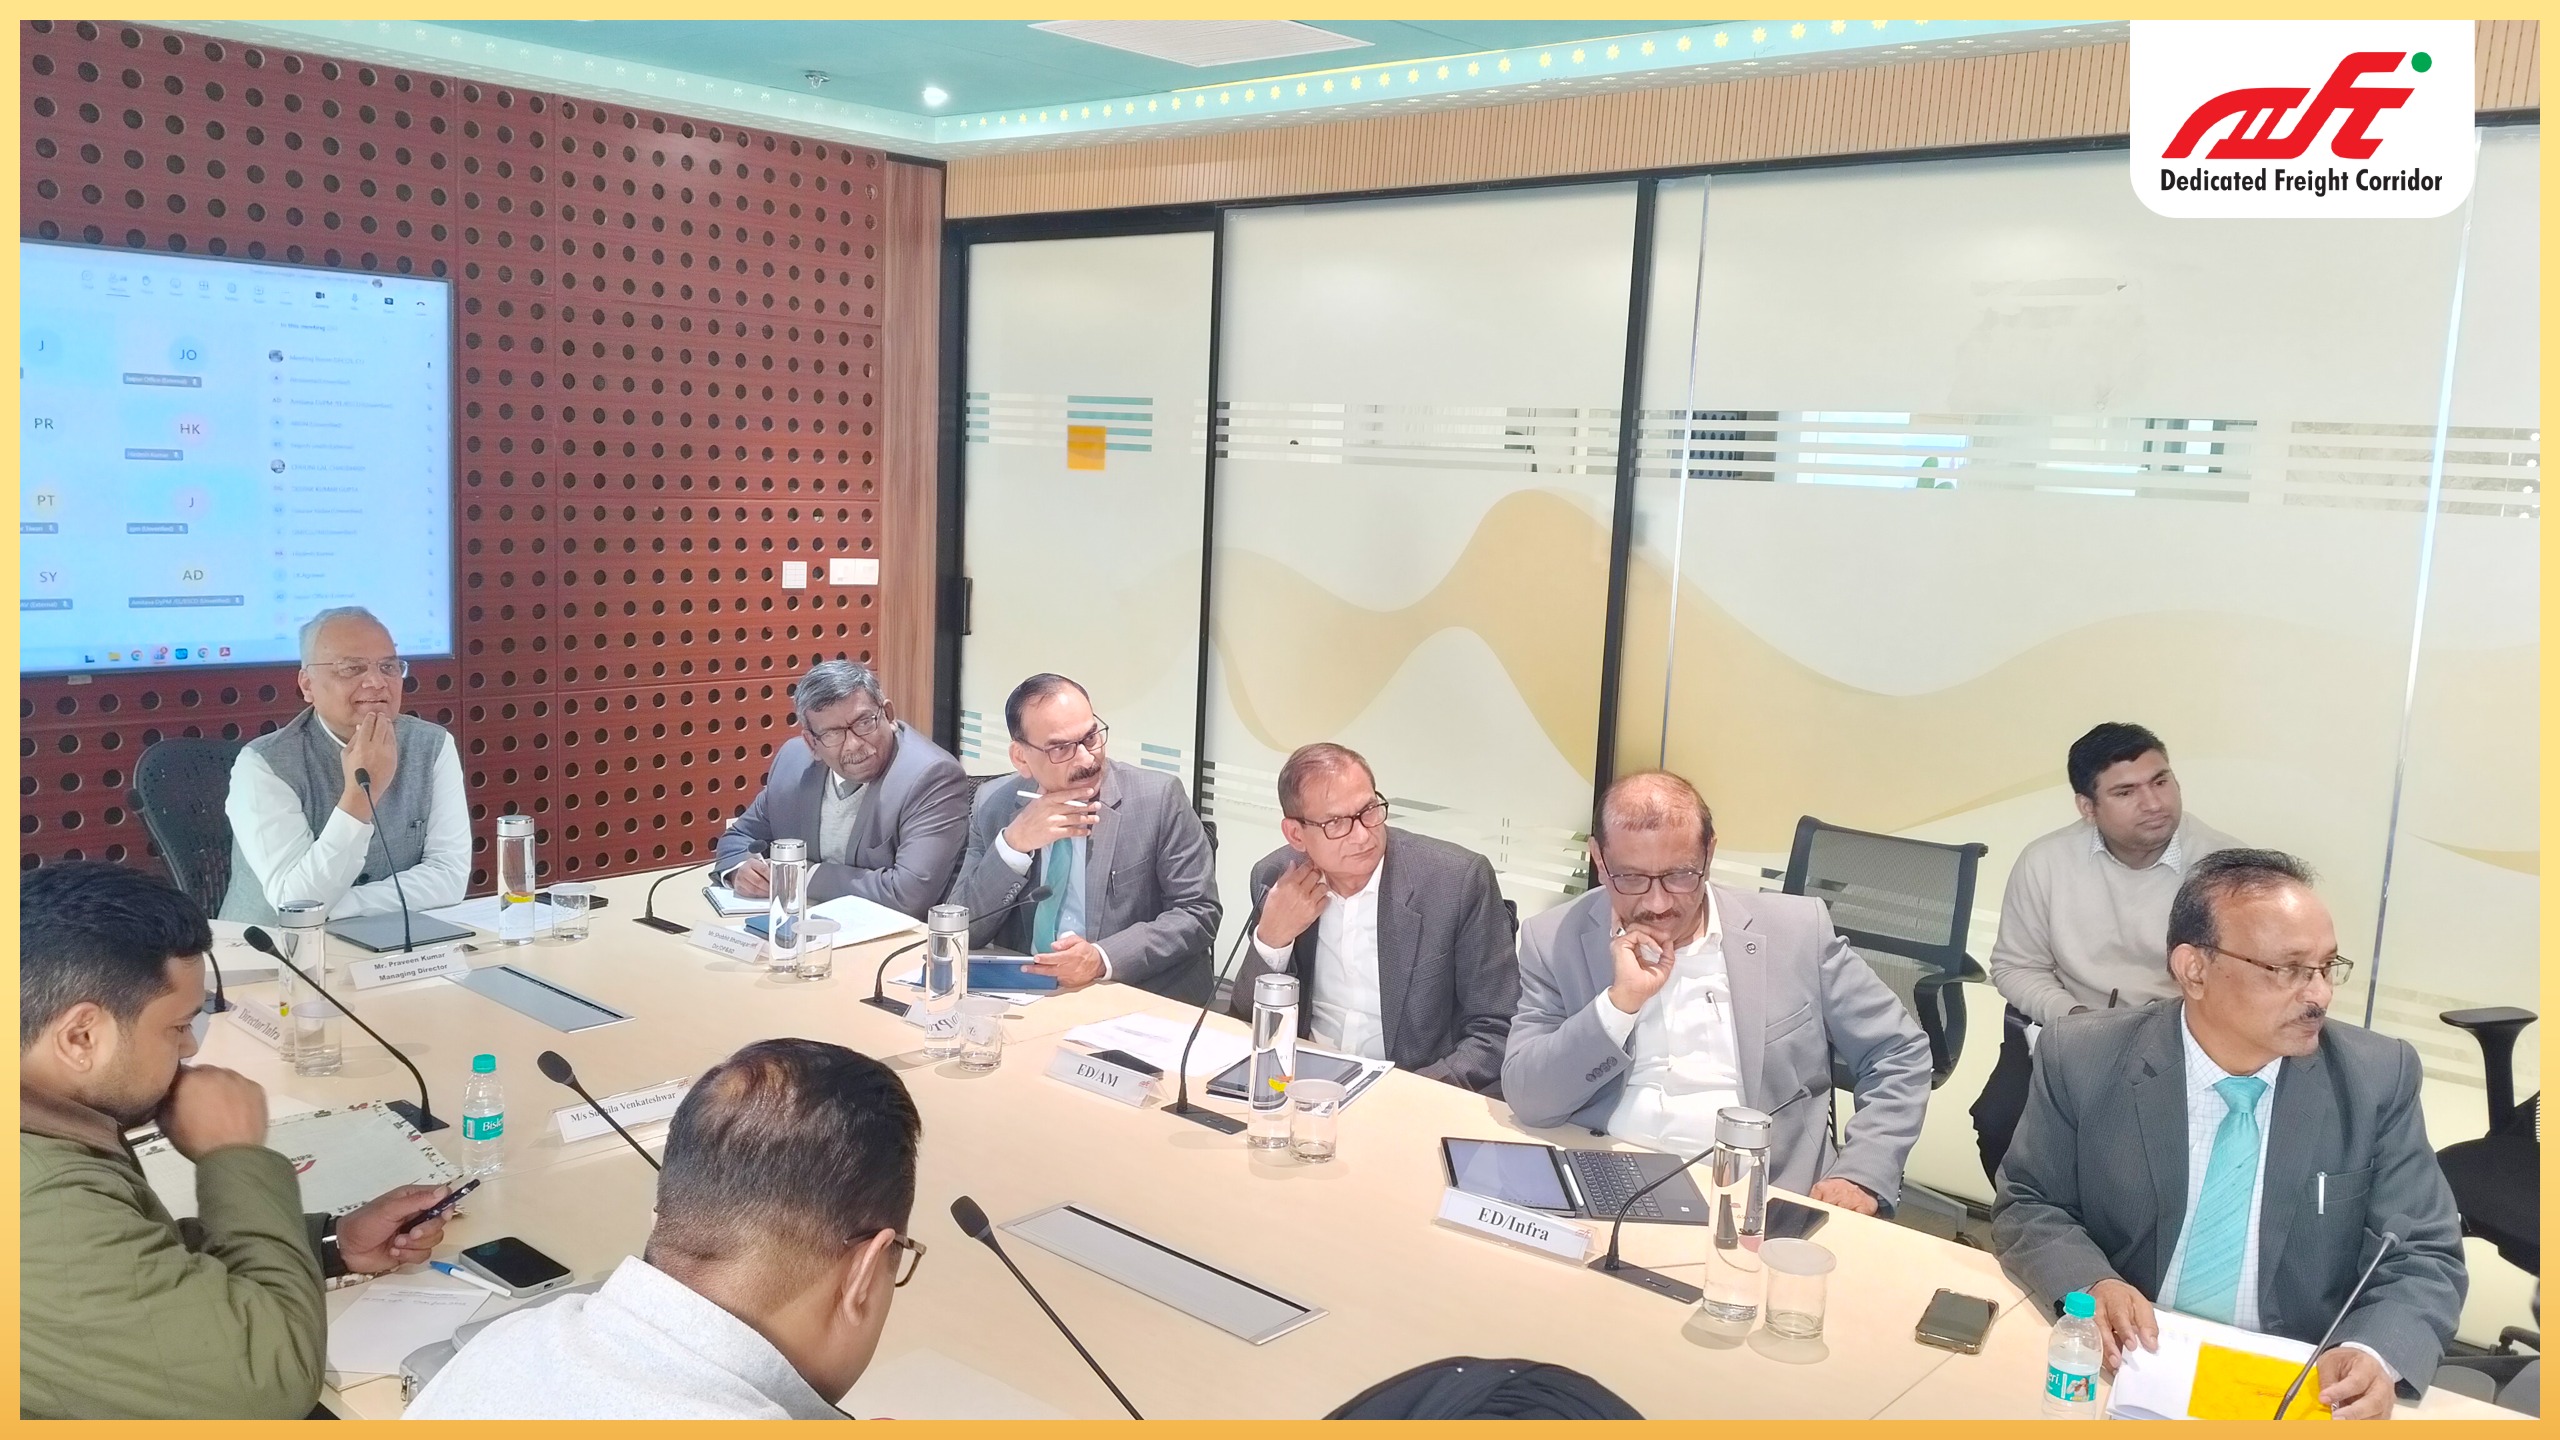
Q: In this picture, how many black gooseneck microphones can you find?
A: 10